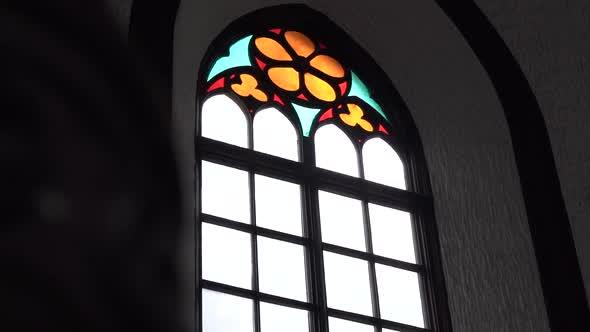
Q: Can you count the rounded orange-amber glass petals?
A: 5